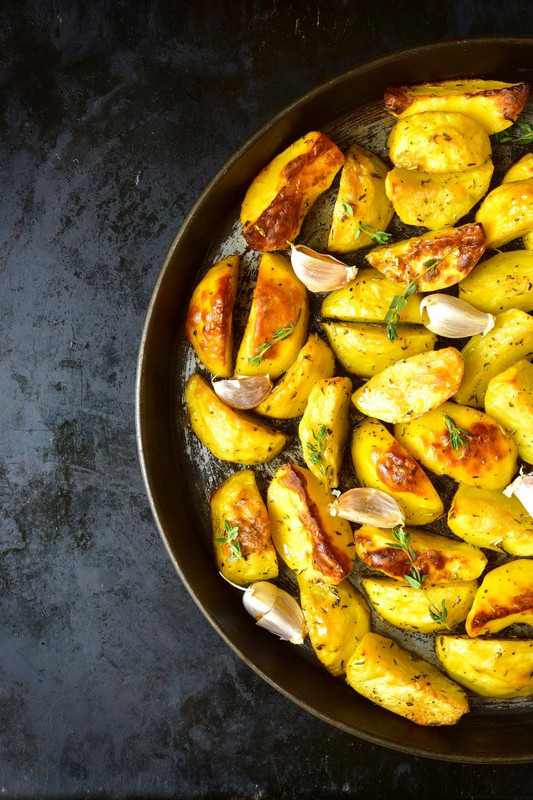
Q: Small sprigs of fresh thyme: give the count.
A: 8